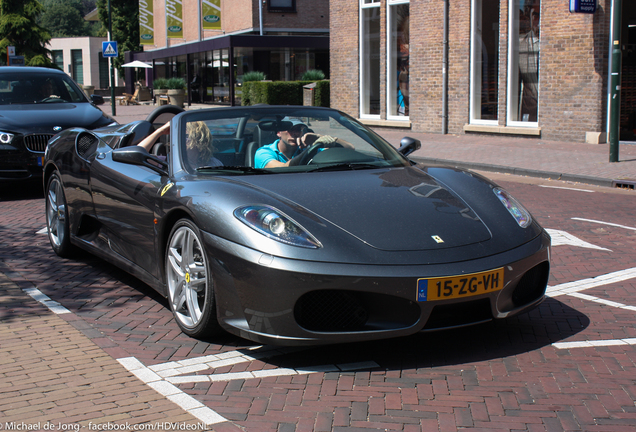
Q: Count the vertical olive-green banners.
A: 3